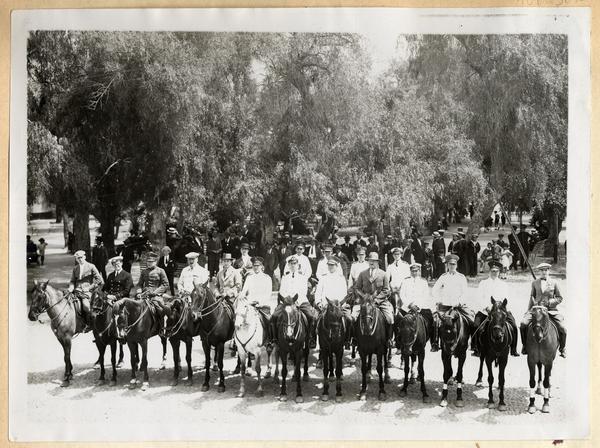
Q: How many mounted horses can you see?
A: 13